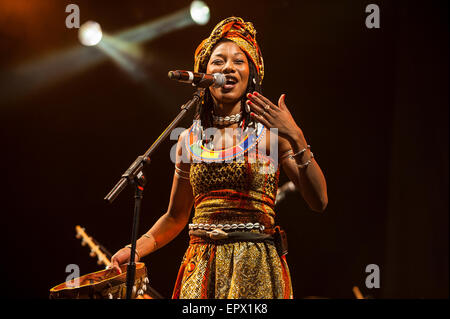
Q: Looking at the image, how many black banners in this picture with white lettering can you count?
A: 1